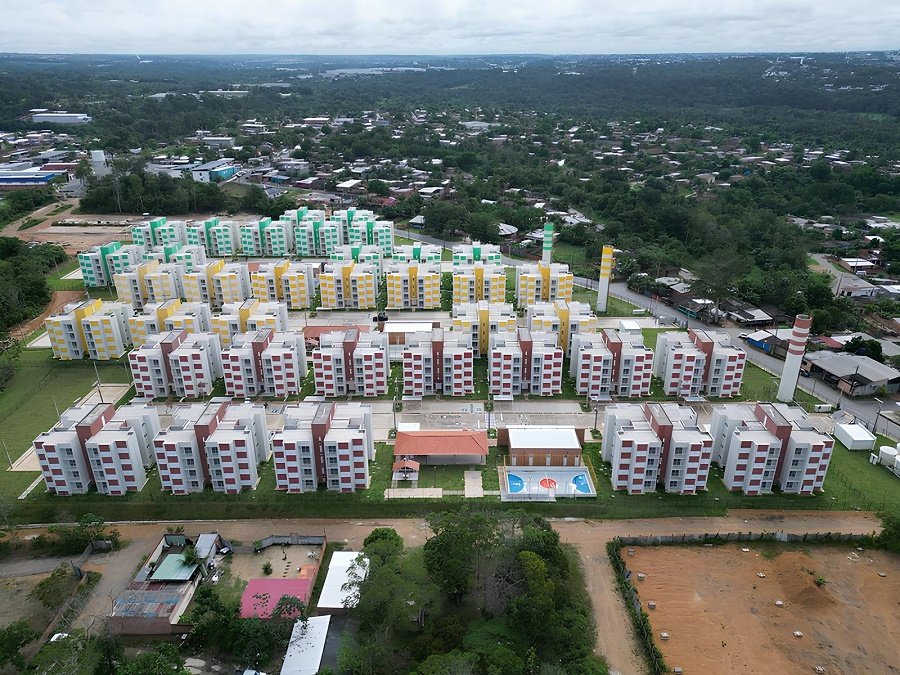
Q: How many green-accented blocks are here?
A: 12